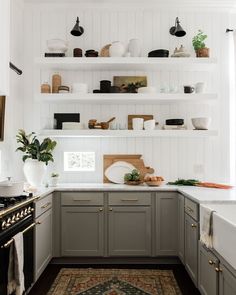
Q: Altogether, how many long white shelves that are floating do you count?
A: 3